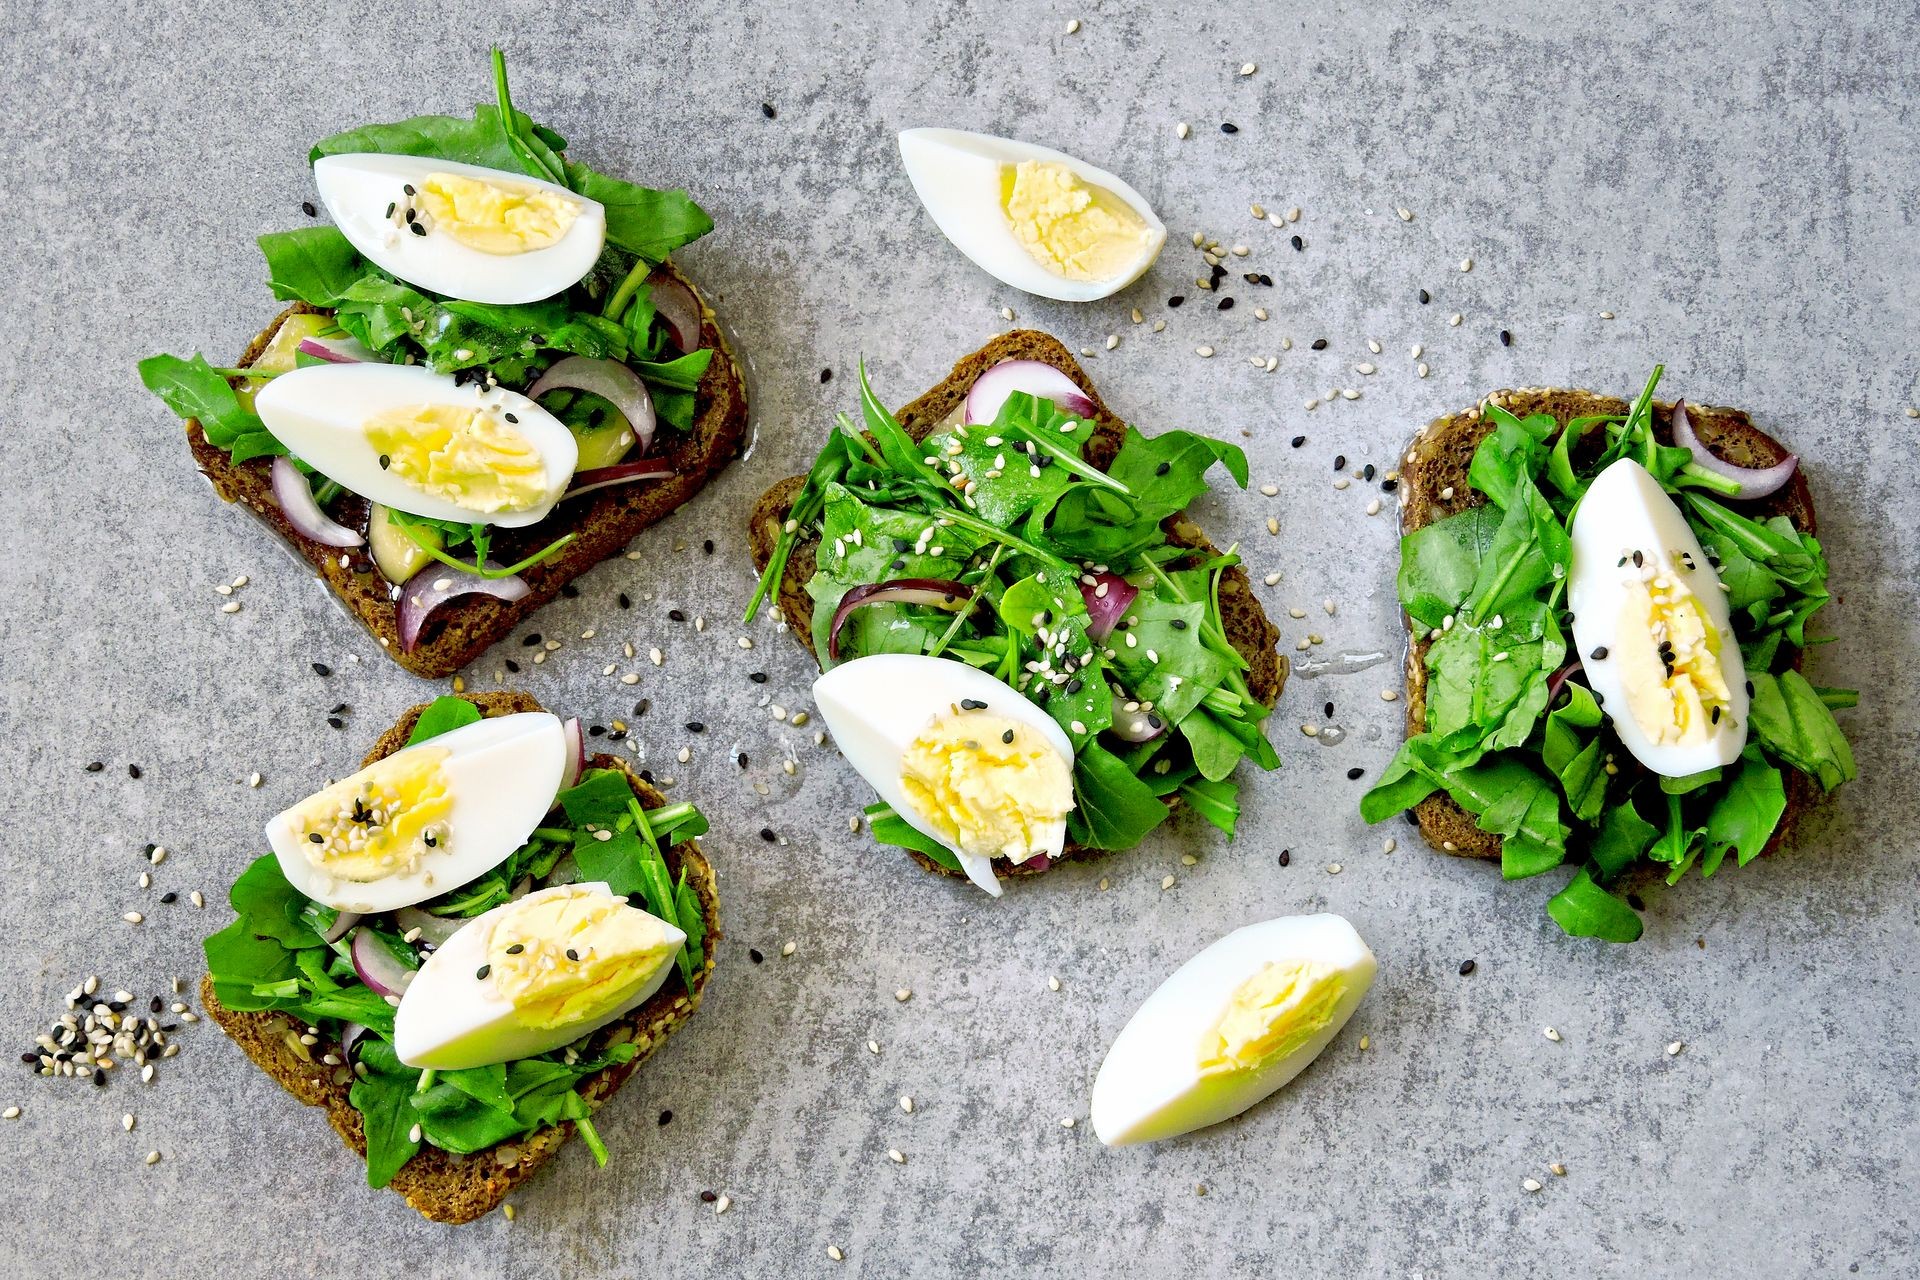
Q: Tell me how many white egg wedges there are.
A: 8